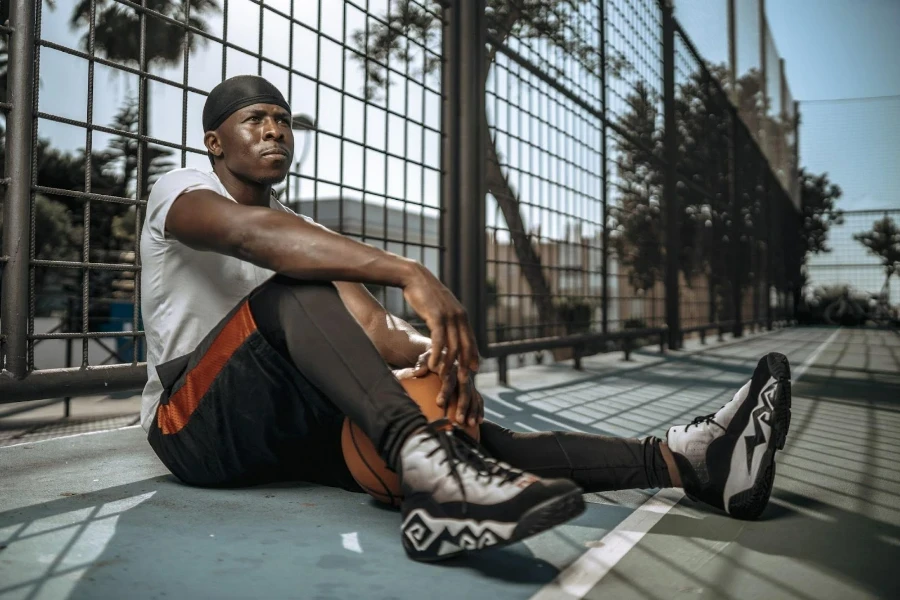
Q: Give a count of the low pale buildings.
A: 1